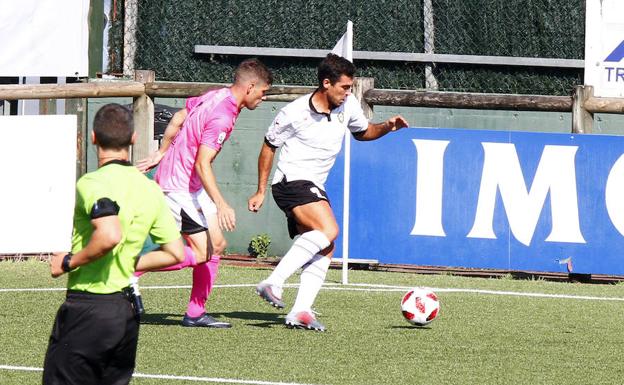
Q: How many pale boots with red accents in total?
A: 2